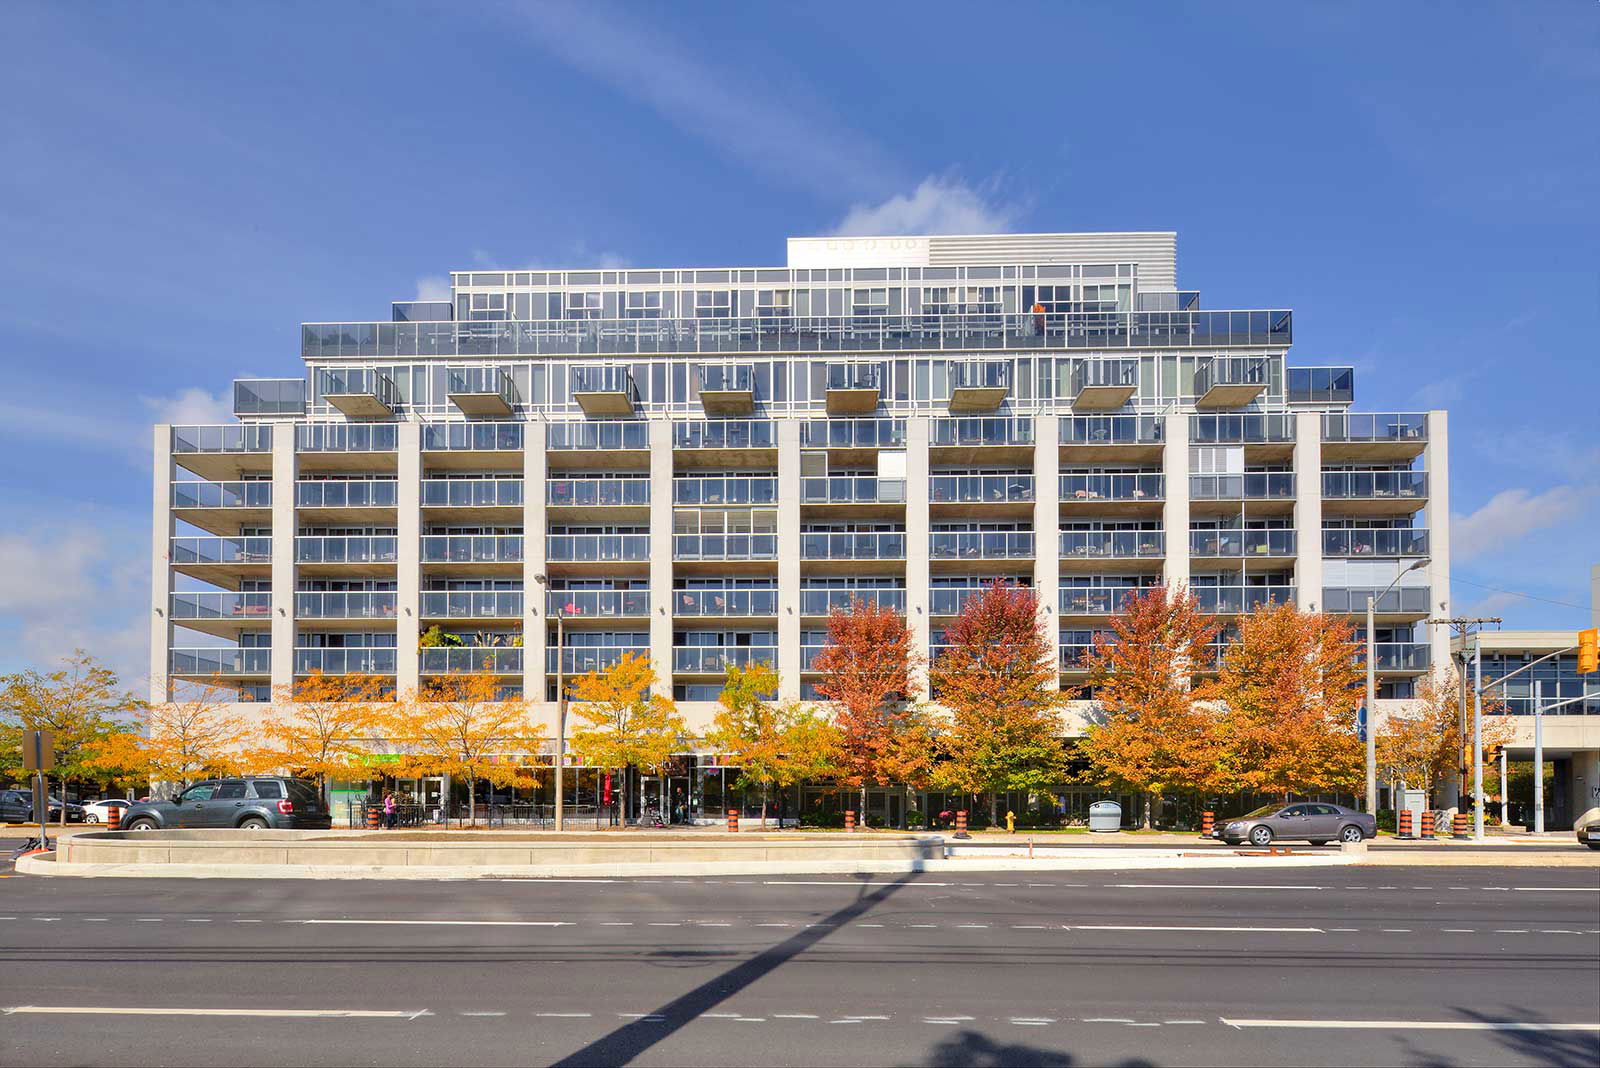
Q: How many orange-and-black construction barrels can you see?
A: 9